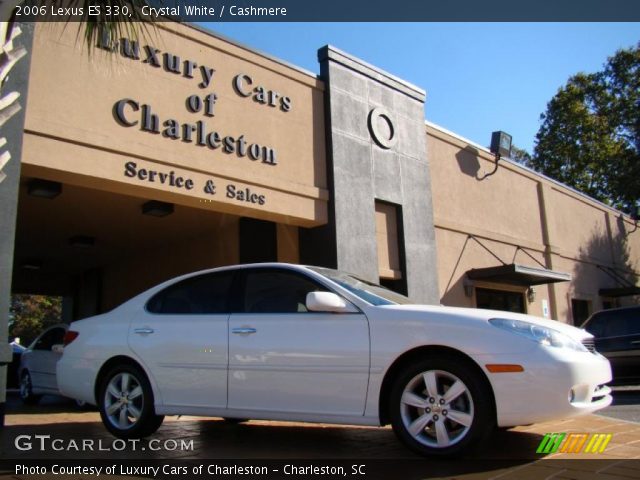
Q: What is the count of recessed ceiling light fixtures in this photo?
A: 4